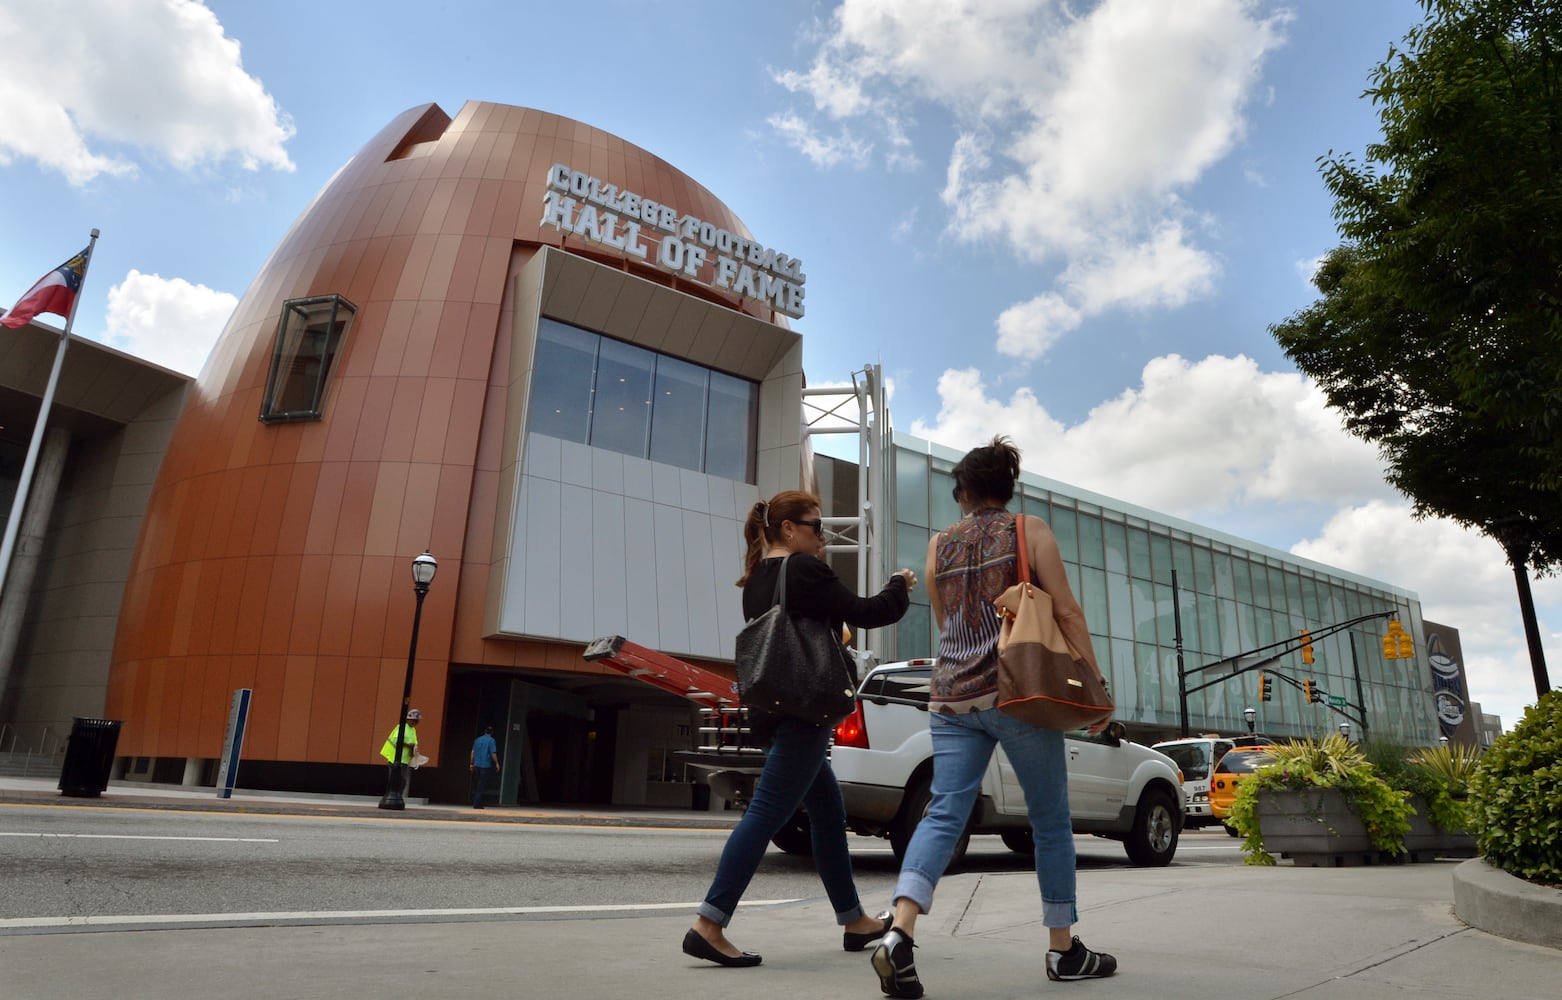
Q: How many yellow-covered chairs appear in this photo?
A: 0